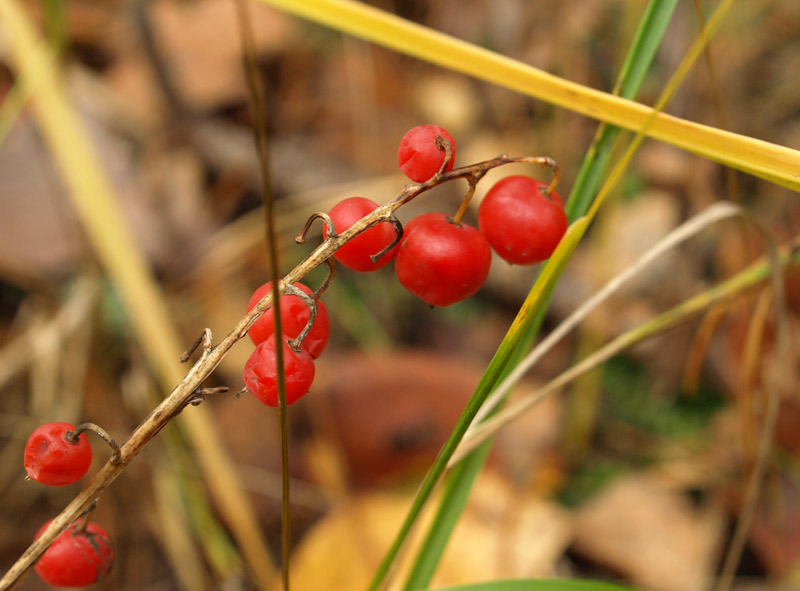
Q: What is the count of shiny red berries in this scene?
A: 8